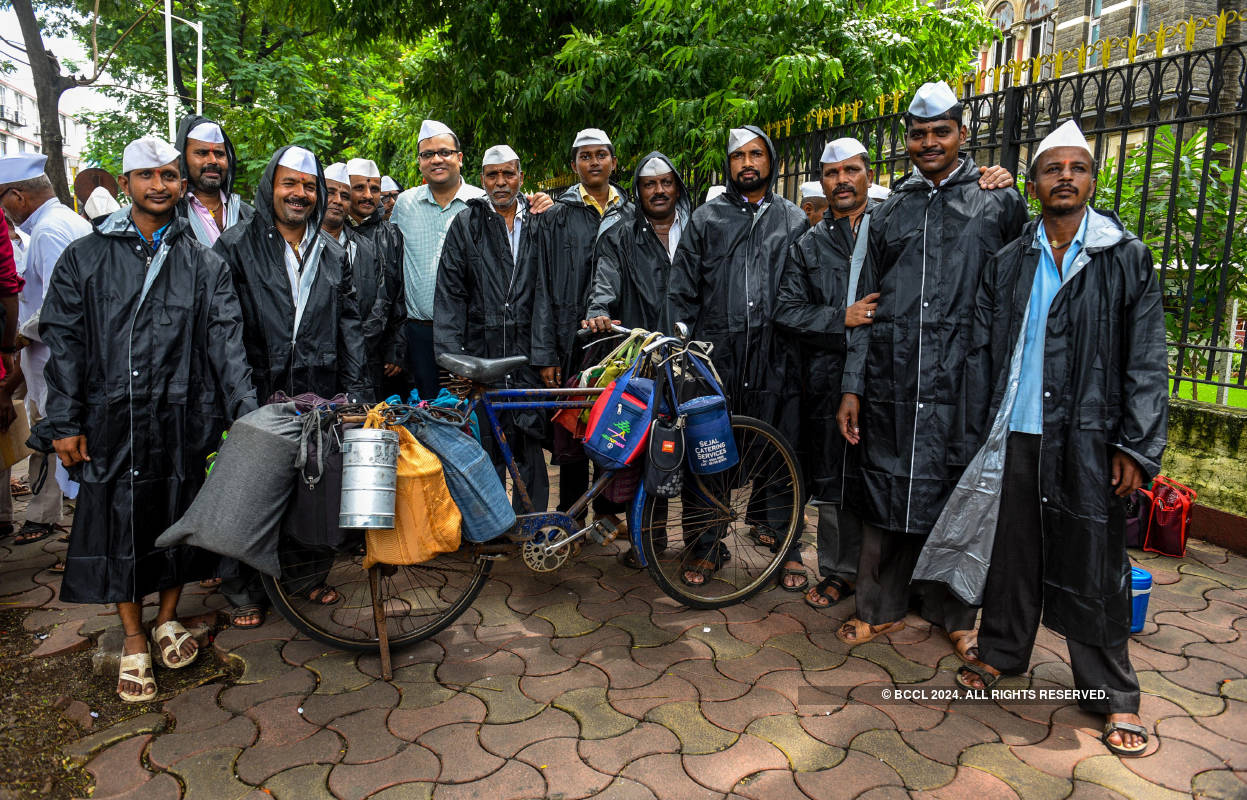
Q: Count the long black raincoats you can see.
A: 12